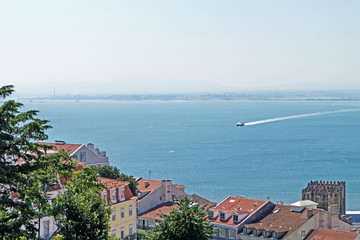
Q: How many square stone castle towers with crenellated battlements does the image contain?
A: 1